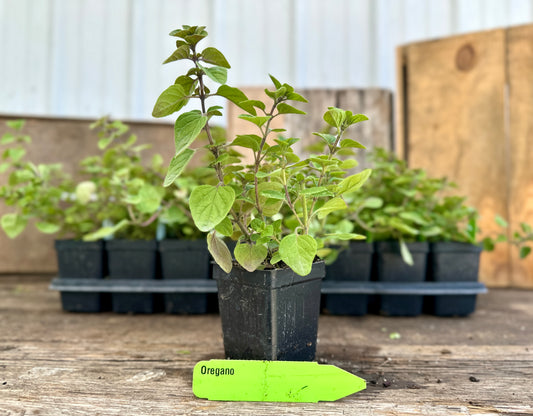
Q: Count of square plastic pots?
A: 7